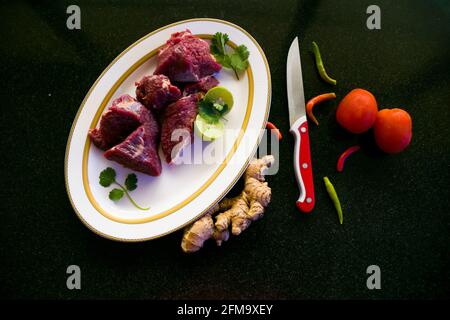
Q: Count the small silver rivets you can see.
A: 3